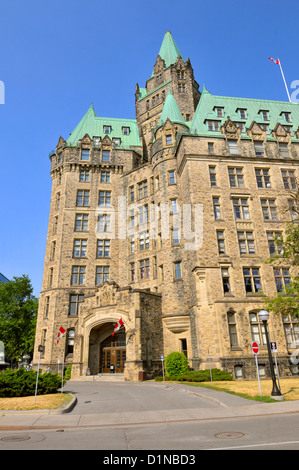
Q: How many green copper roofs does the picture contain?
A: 4